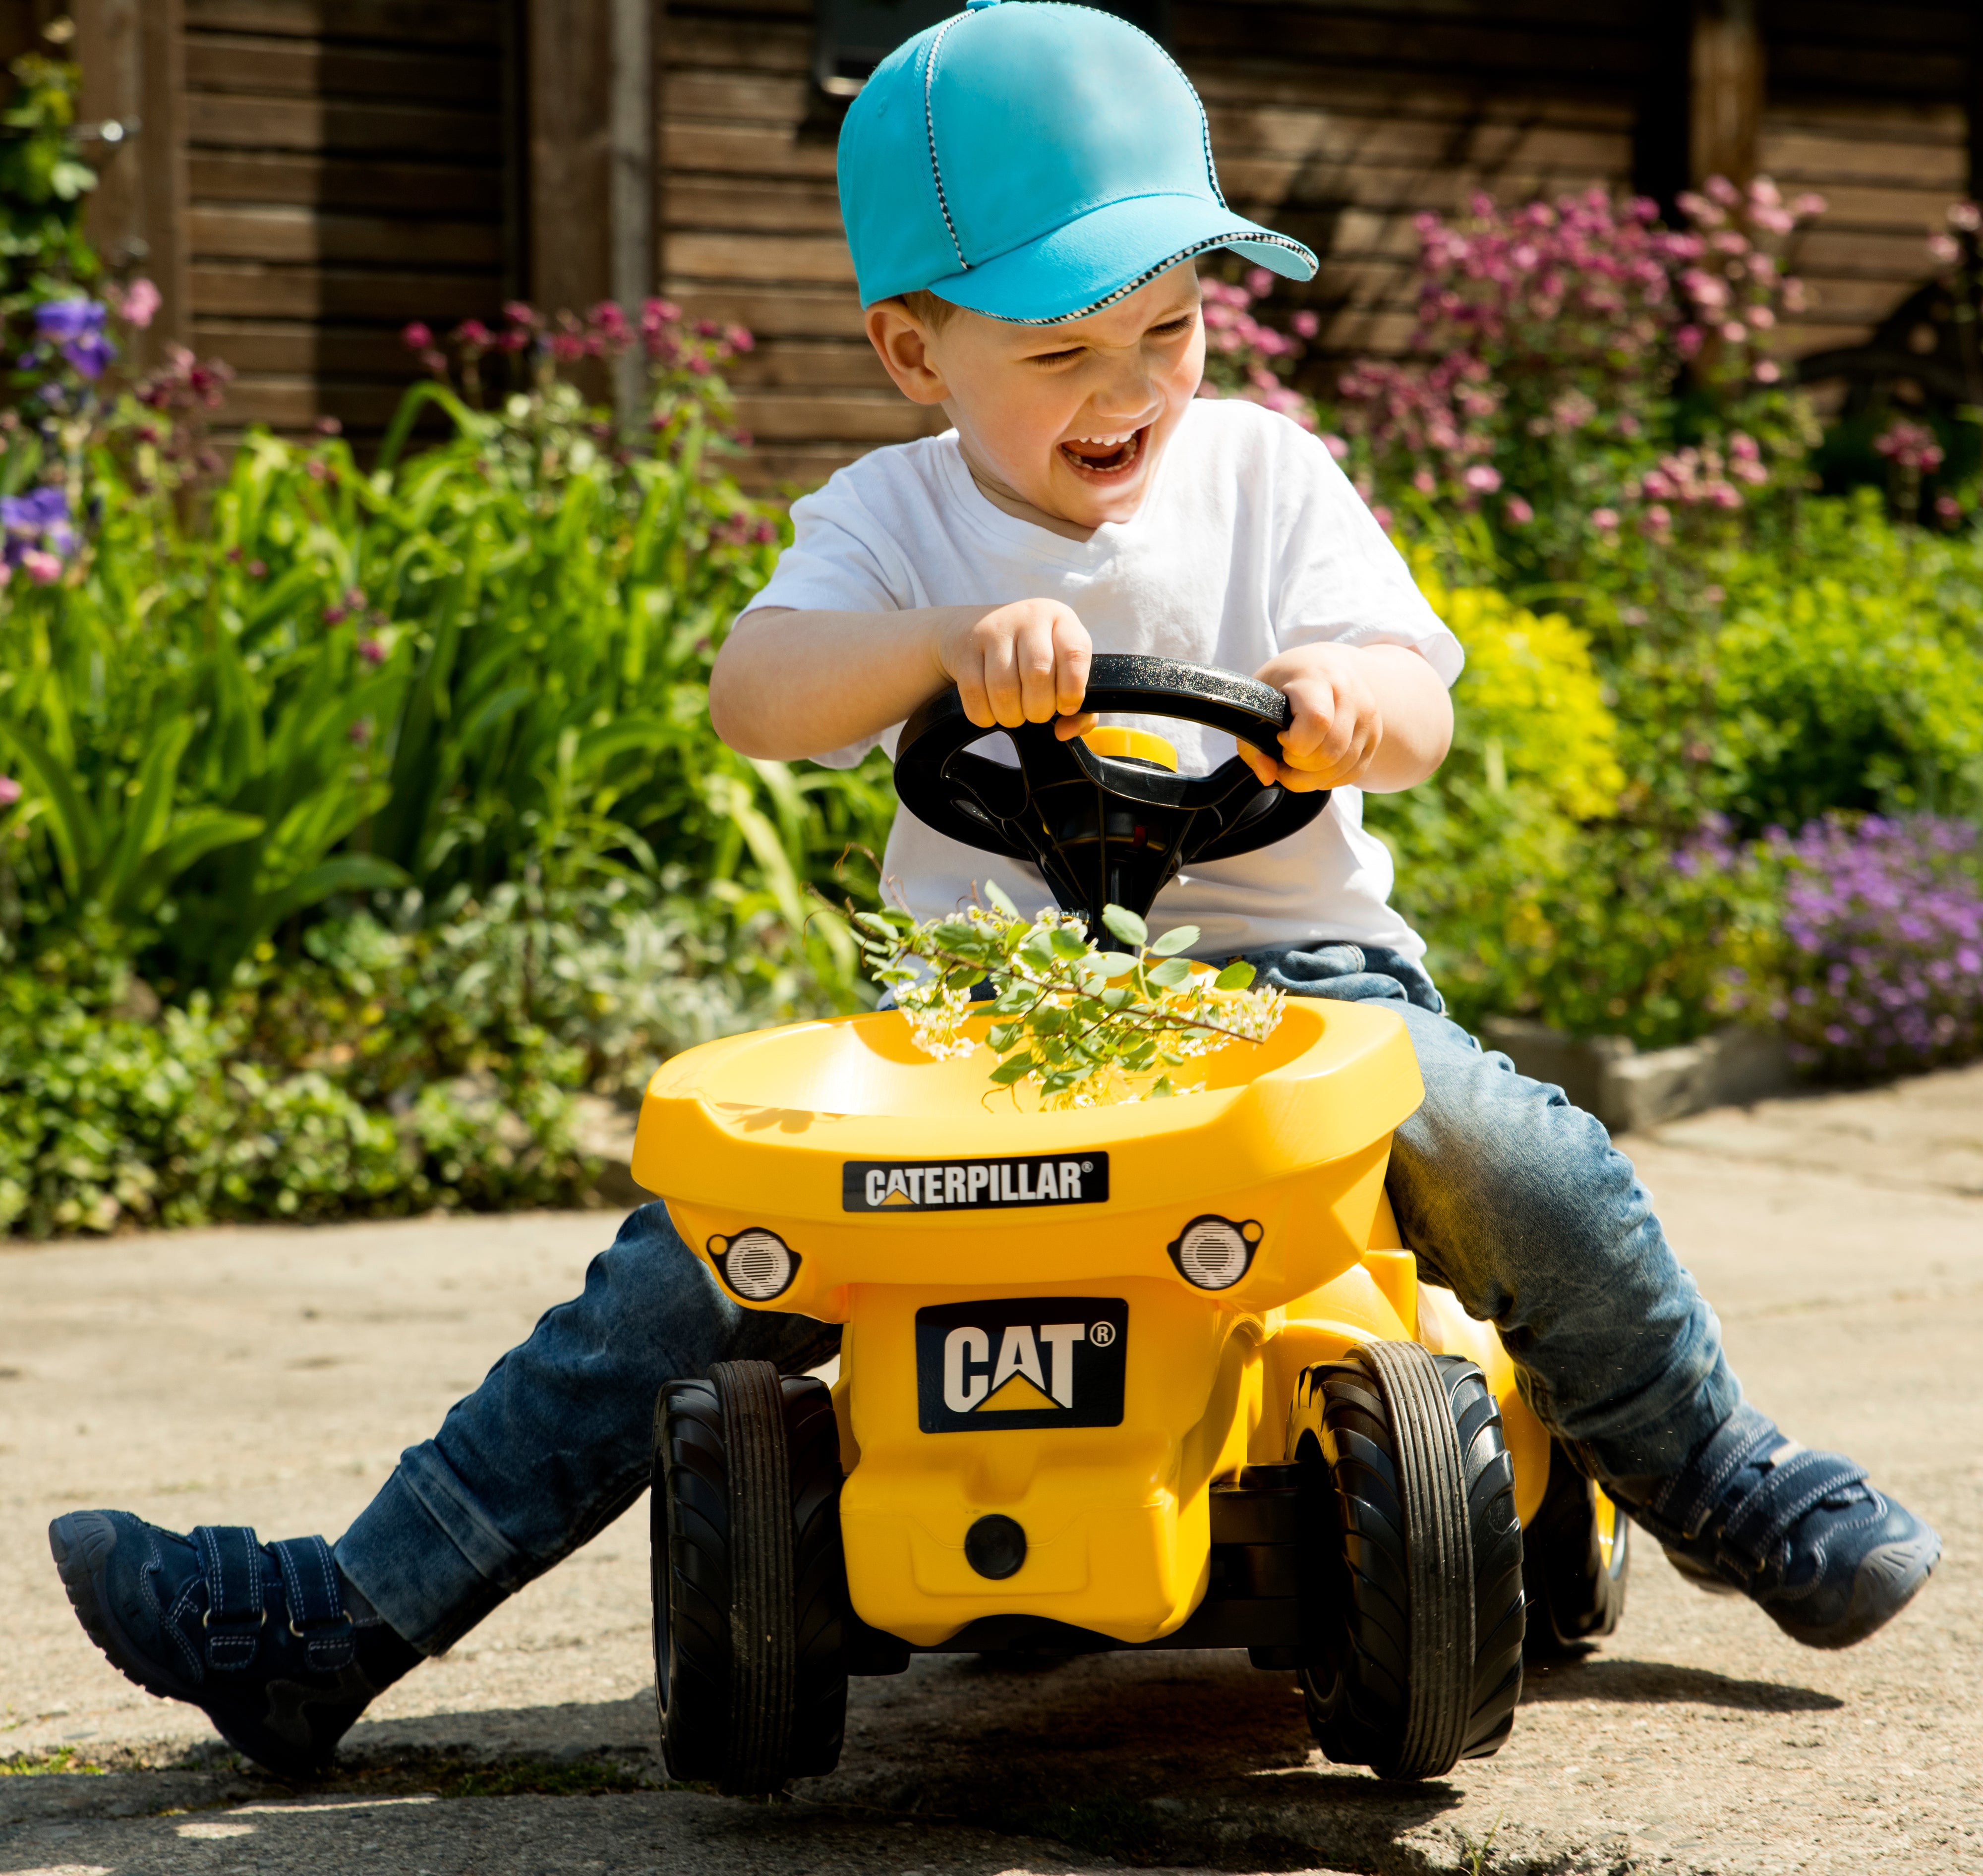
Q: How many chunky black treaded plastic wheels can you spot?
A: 3